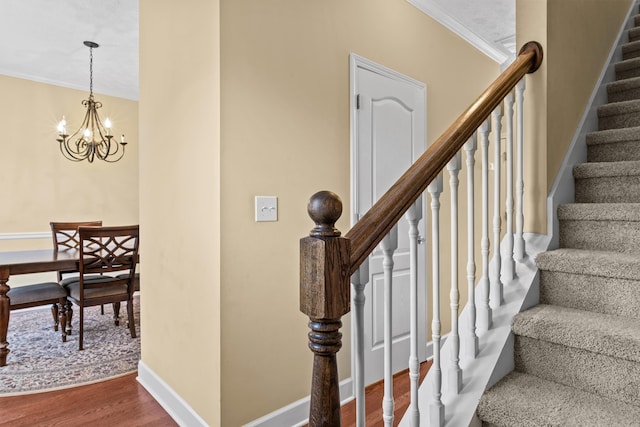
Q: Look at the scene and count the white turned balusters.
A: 10